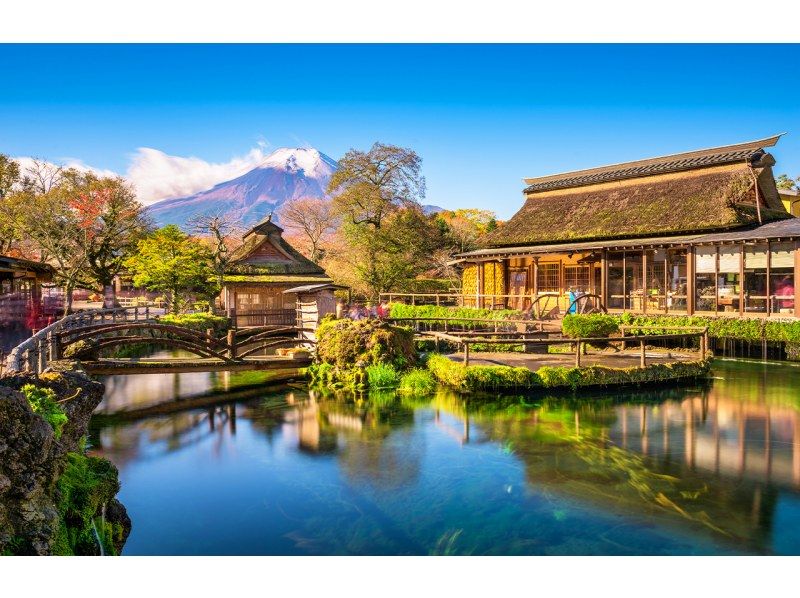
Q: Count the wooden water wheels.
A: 2